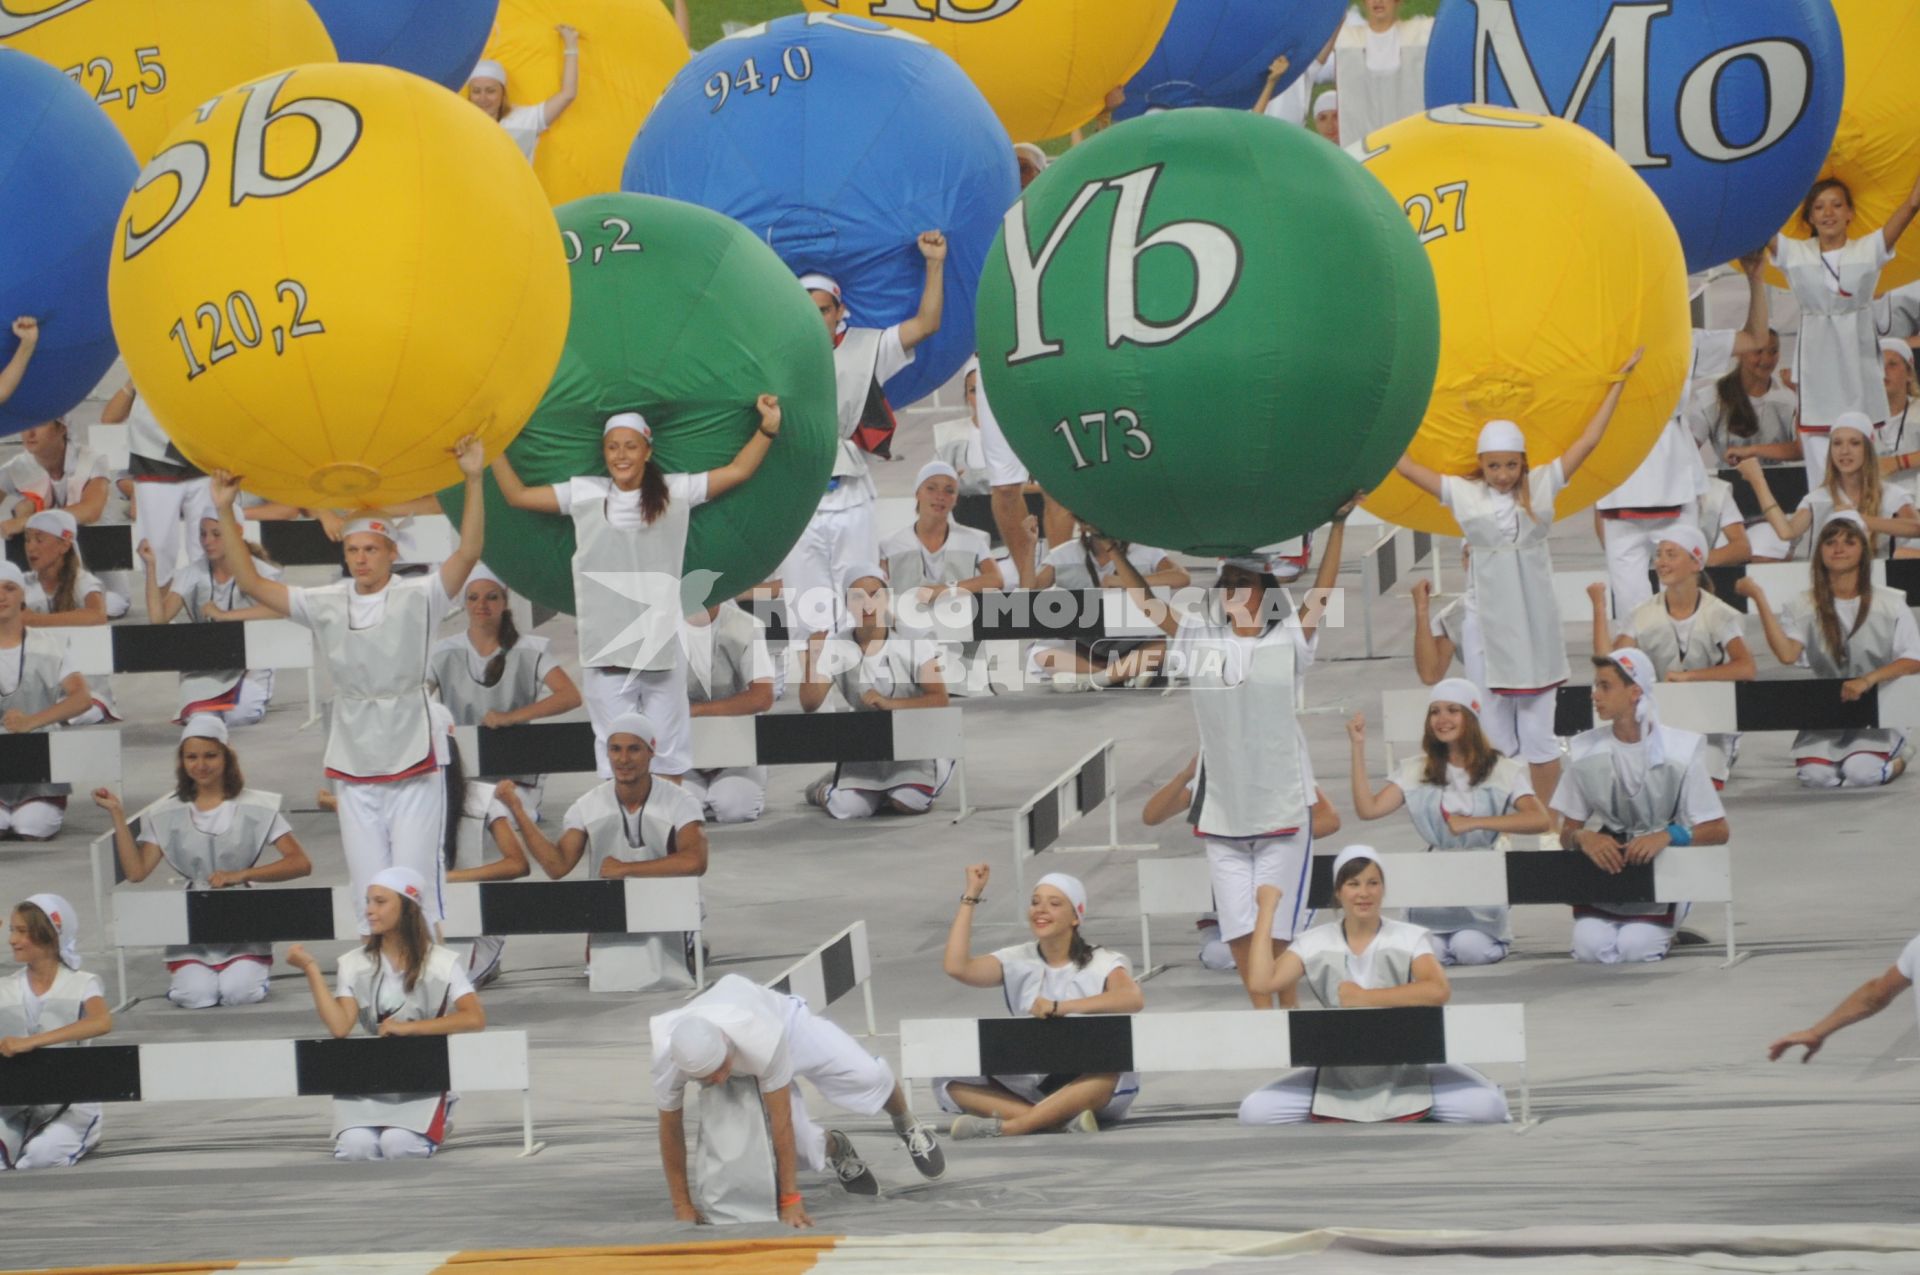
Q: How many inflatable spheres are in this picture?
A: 13